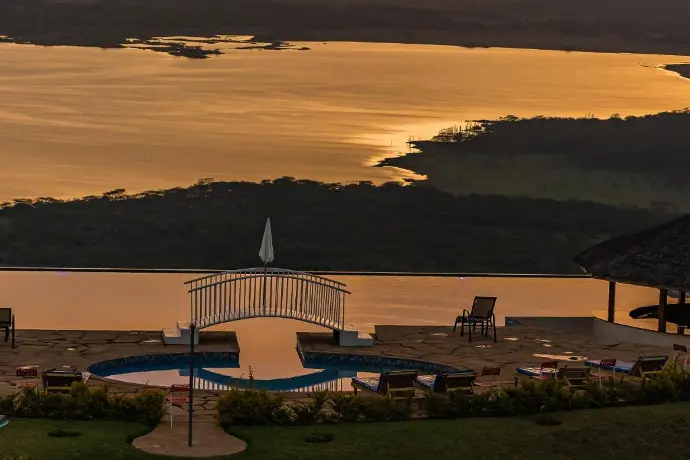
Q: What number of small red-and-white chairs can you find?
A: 6